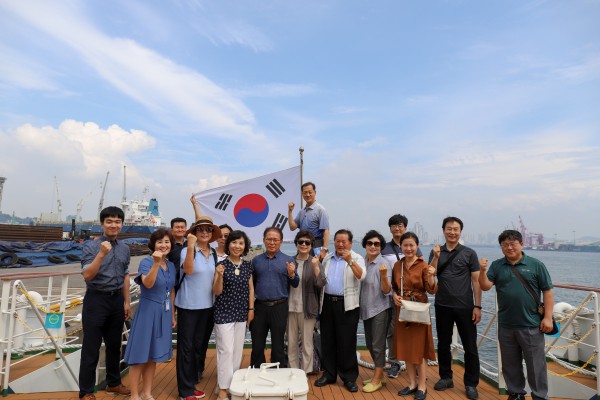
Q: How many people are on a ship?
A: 15